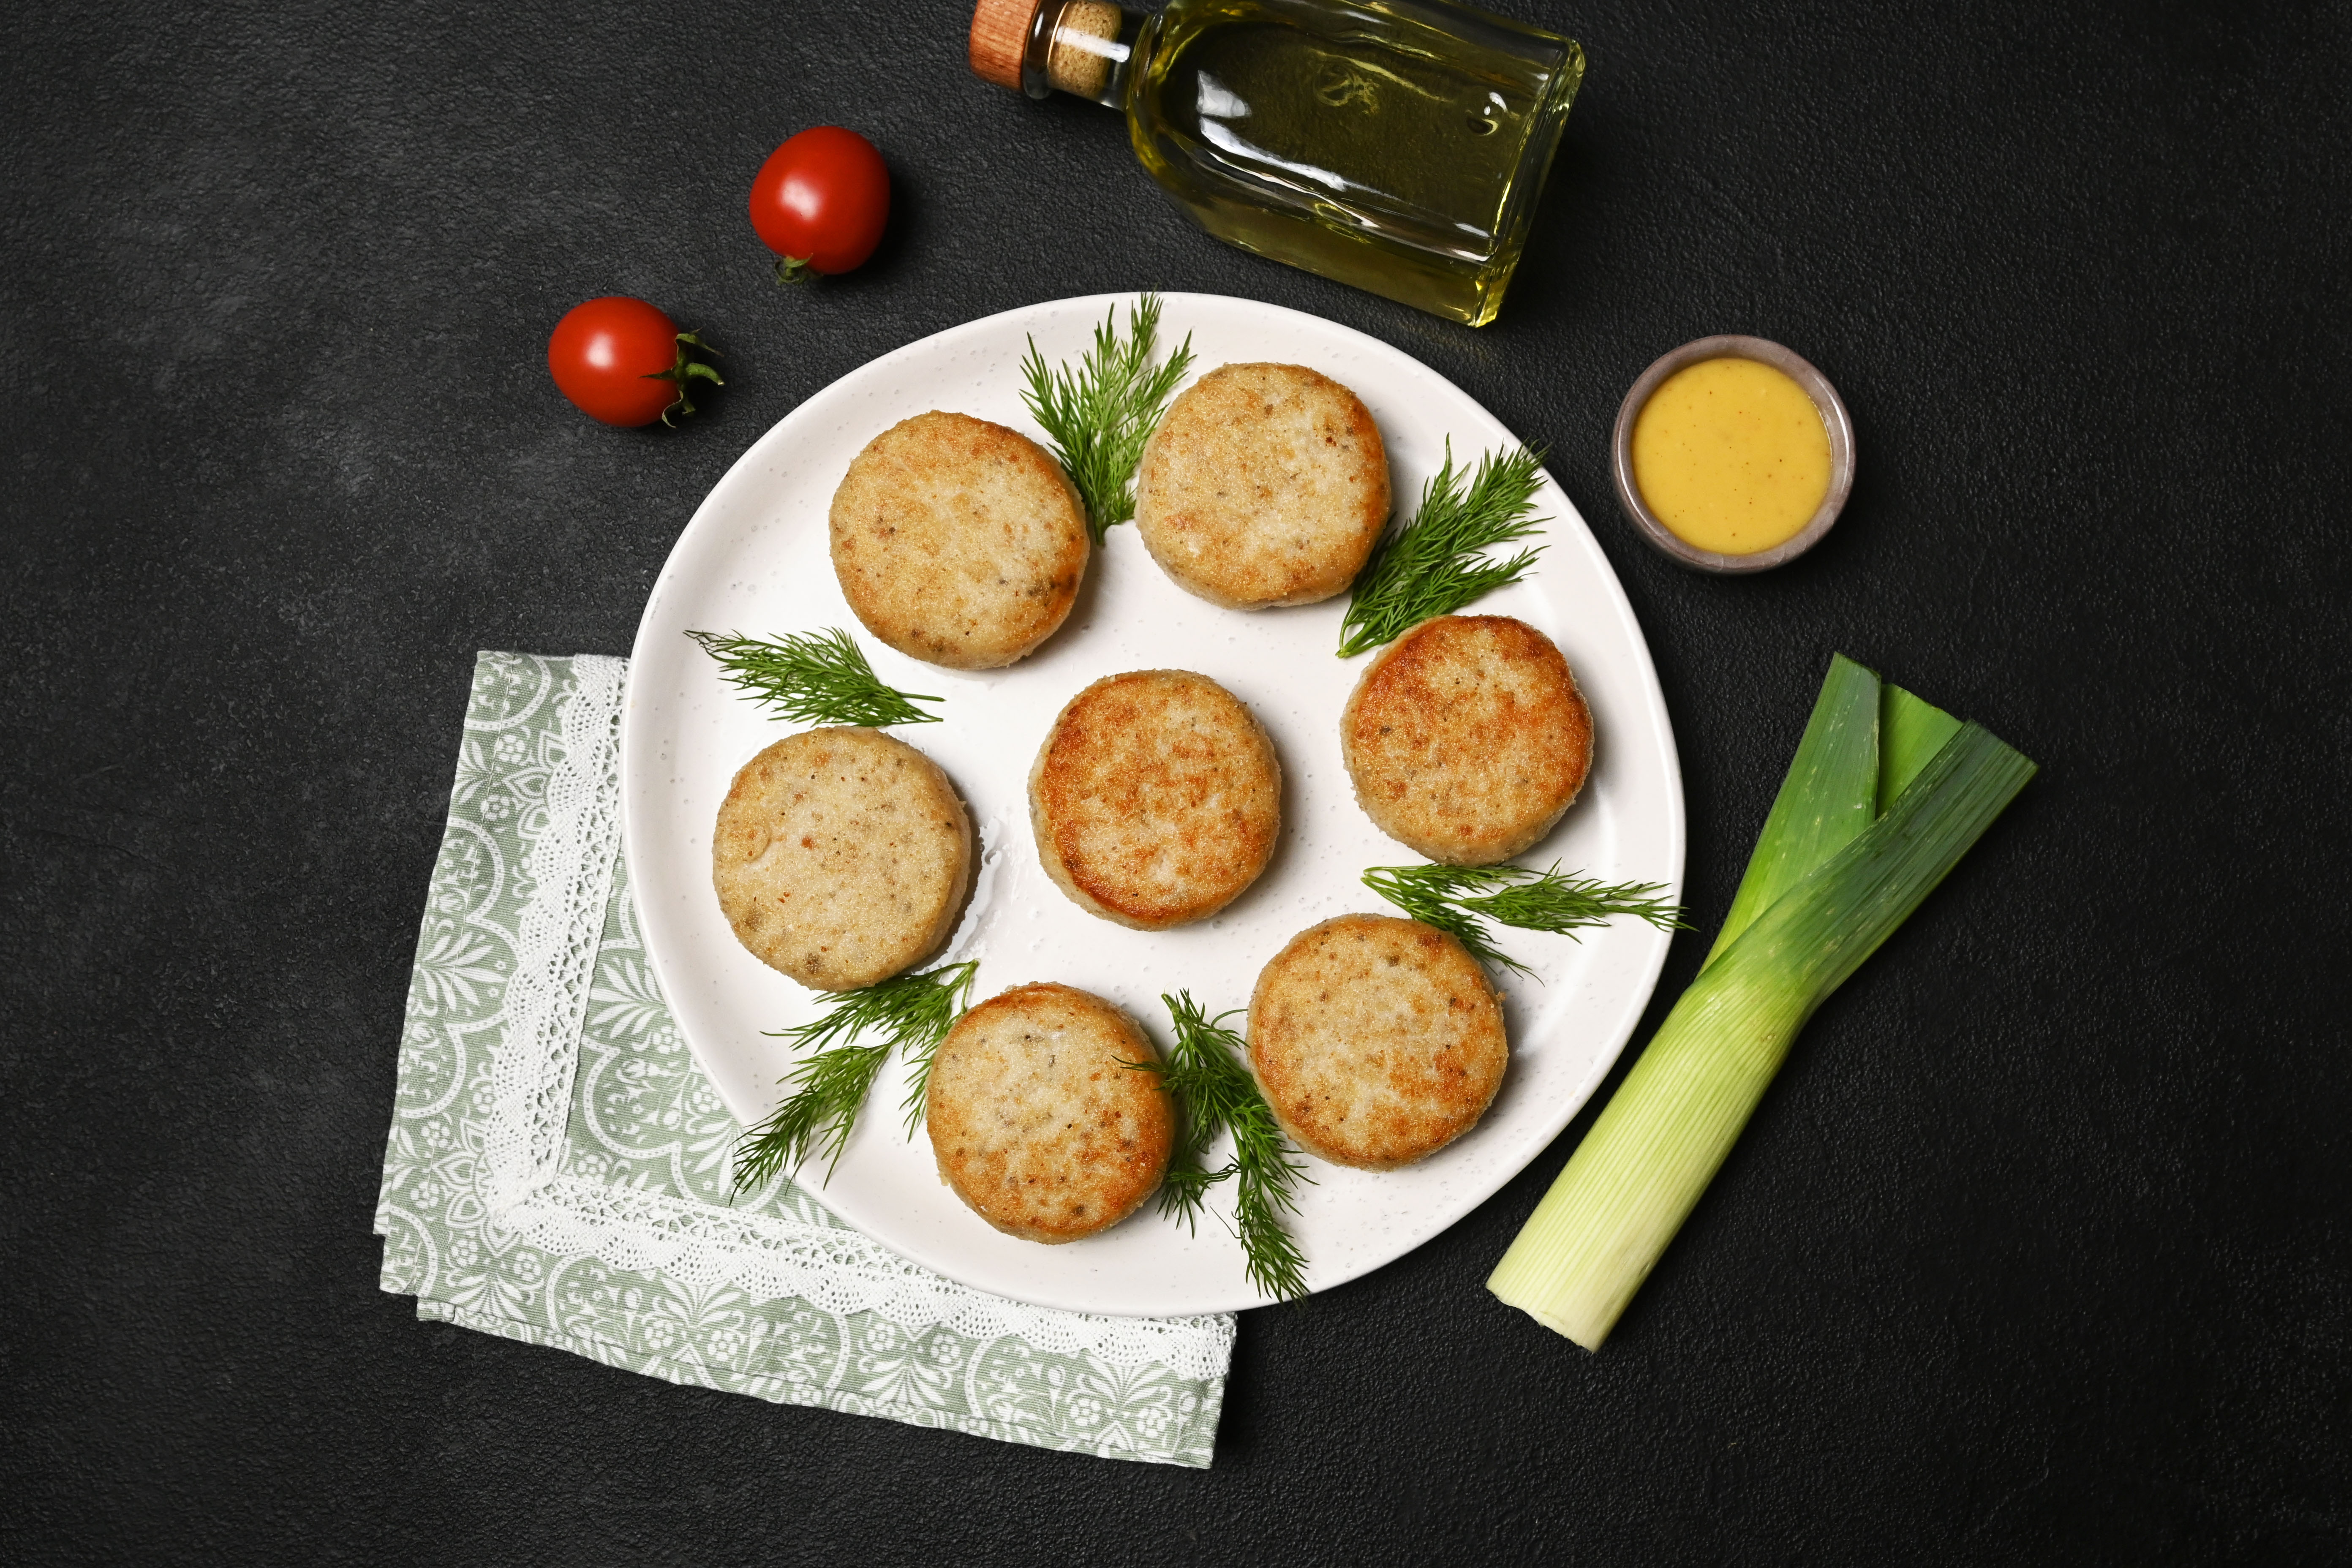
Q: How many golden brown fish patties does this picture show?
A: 7